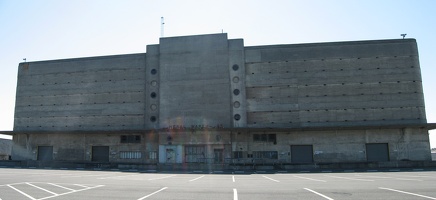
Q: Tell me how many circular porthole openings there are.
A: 10